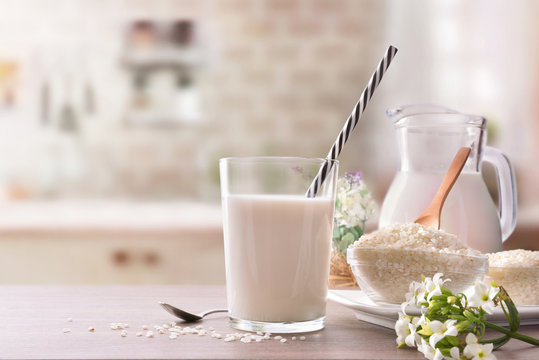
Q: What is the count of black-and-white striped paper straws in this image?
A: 1